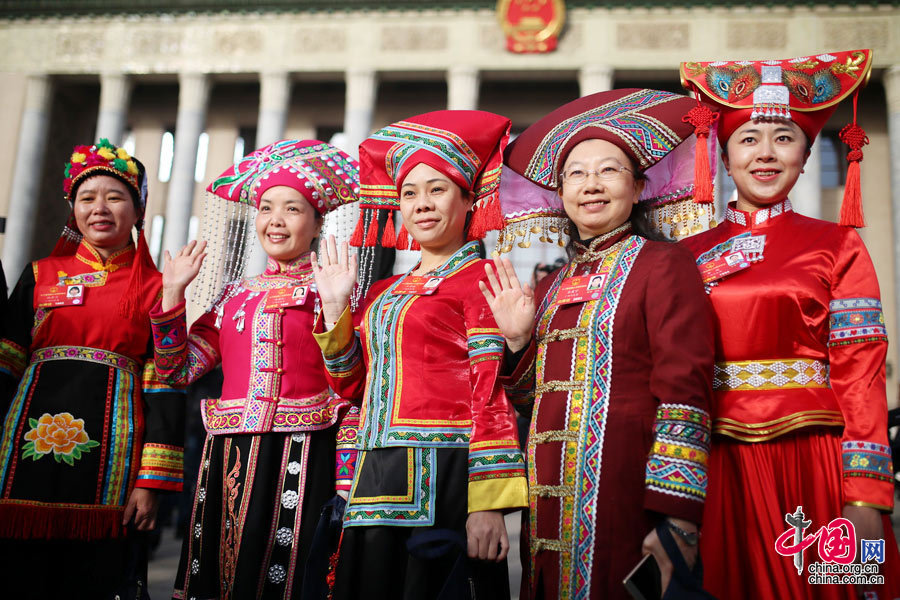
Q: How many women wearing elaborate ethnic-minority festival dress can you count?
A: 5